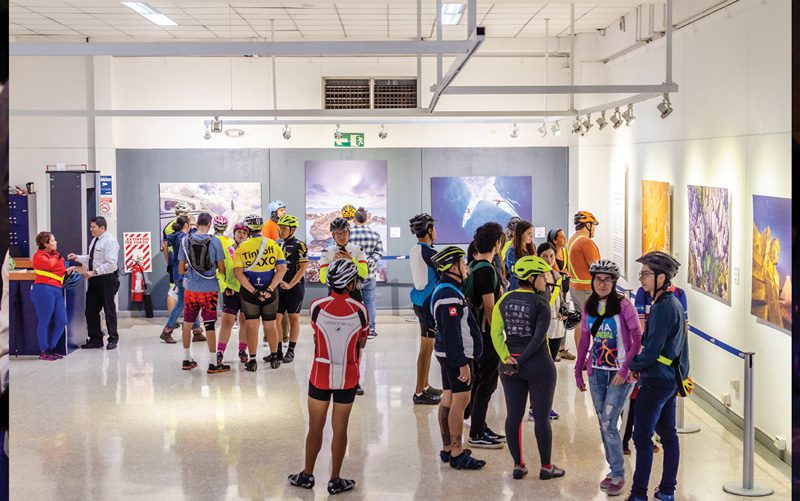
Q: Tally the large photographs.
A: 6